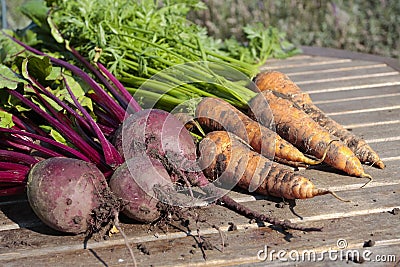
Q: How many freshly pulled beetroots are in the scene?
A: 3